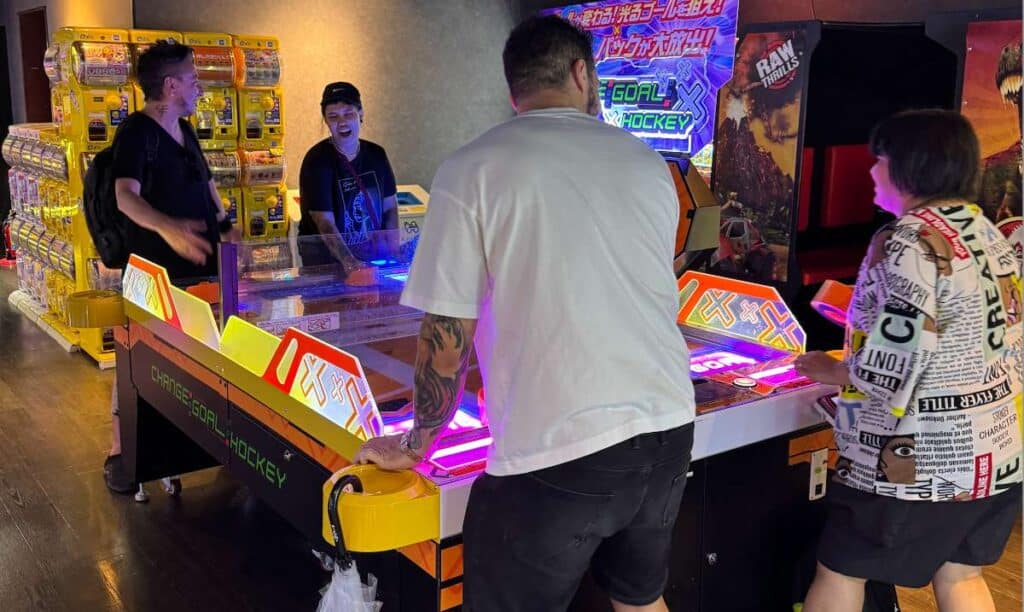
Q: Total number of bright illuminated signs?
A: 1